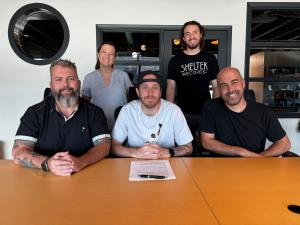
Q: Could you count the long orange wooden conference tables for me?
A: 1